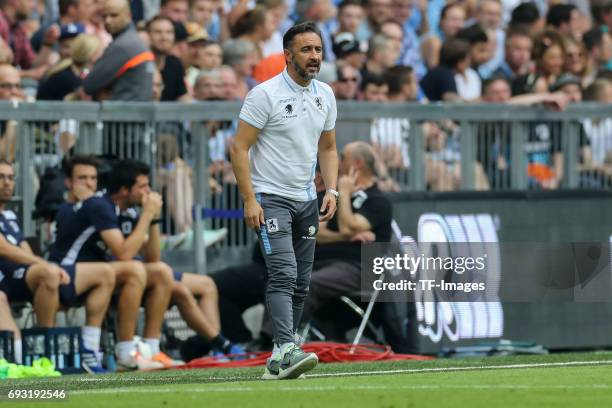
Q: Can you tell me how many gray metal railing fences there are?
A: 1